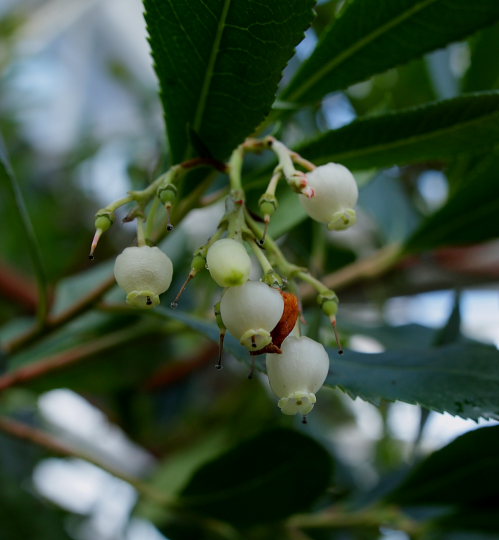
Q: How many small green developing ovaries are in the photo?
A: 6